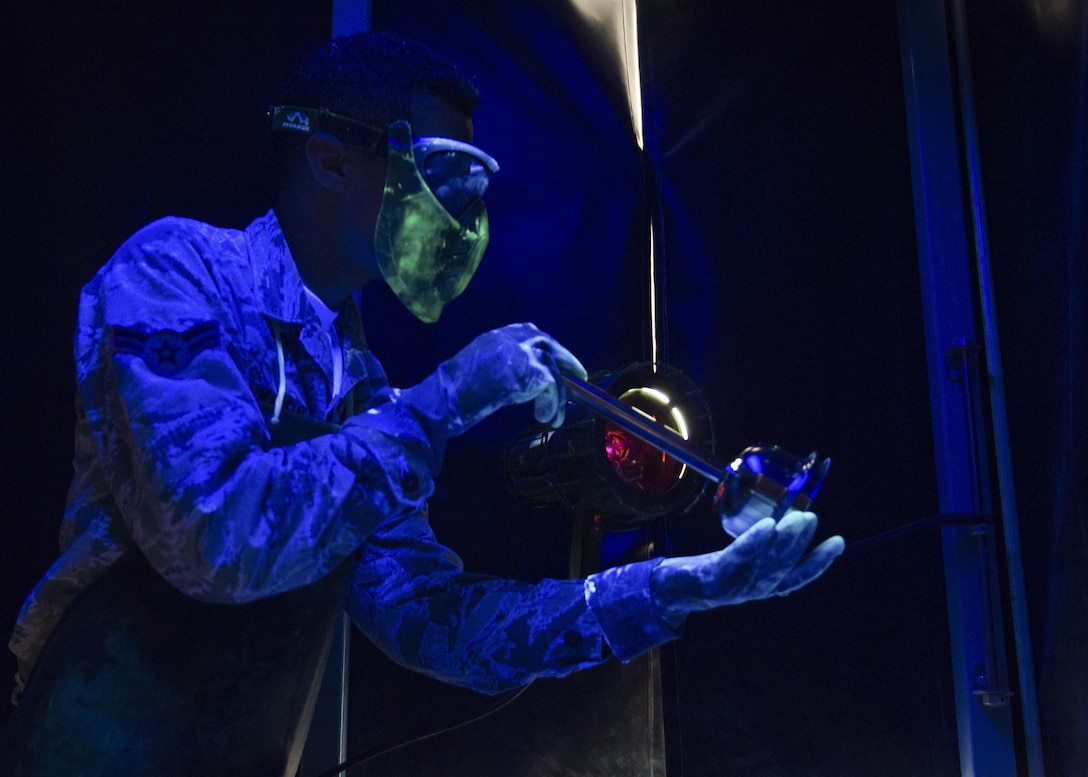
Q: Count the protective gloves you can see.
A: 2